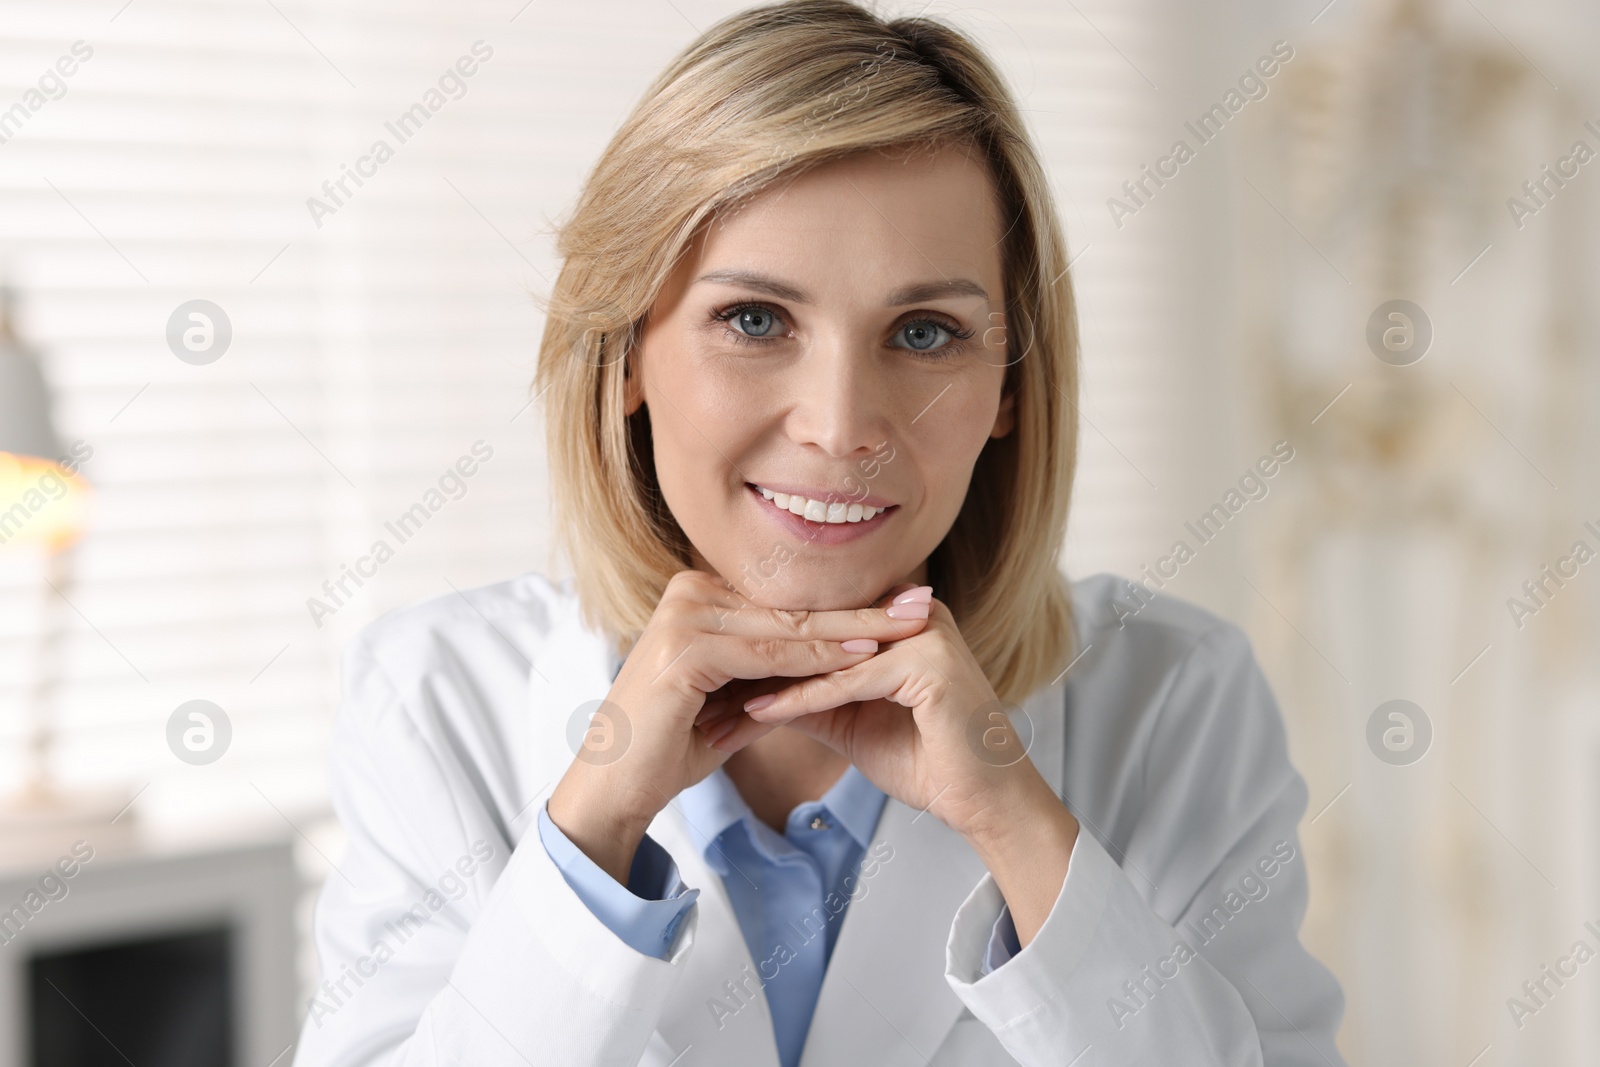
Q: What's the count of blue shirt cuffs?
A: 2